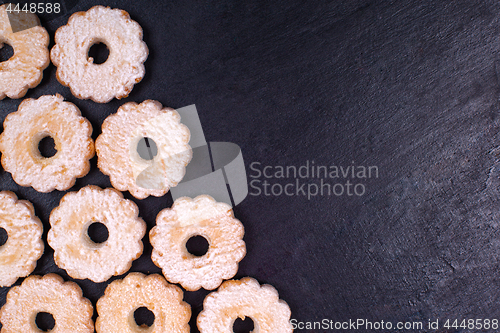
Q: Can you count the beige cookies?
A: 10